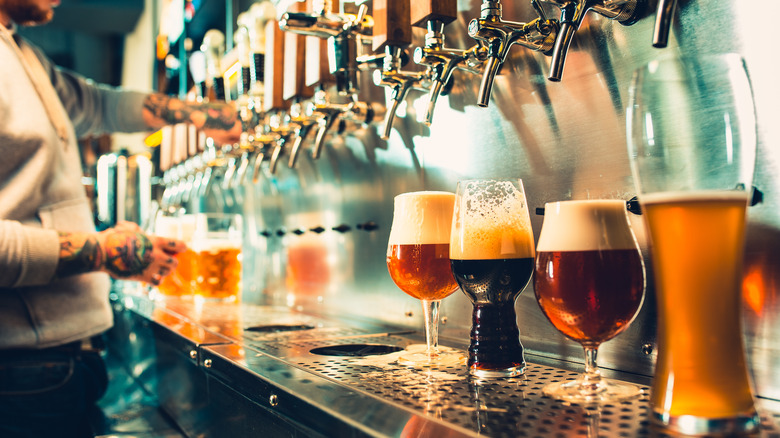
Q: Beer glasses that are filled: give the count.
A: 6